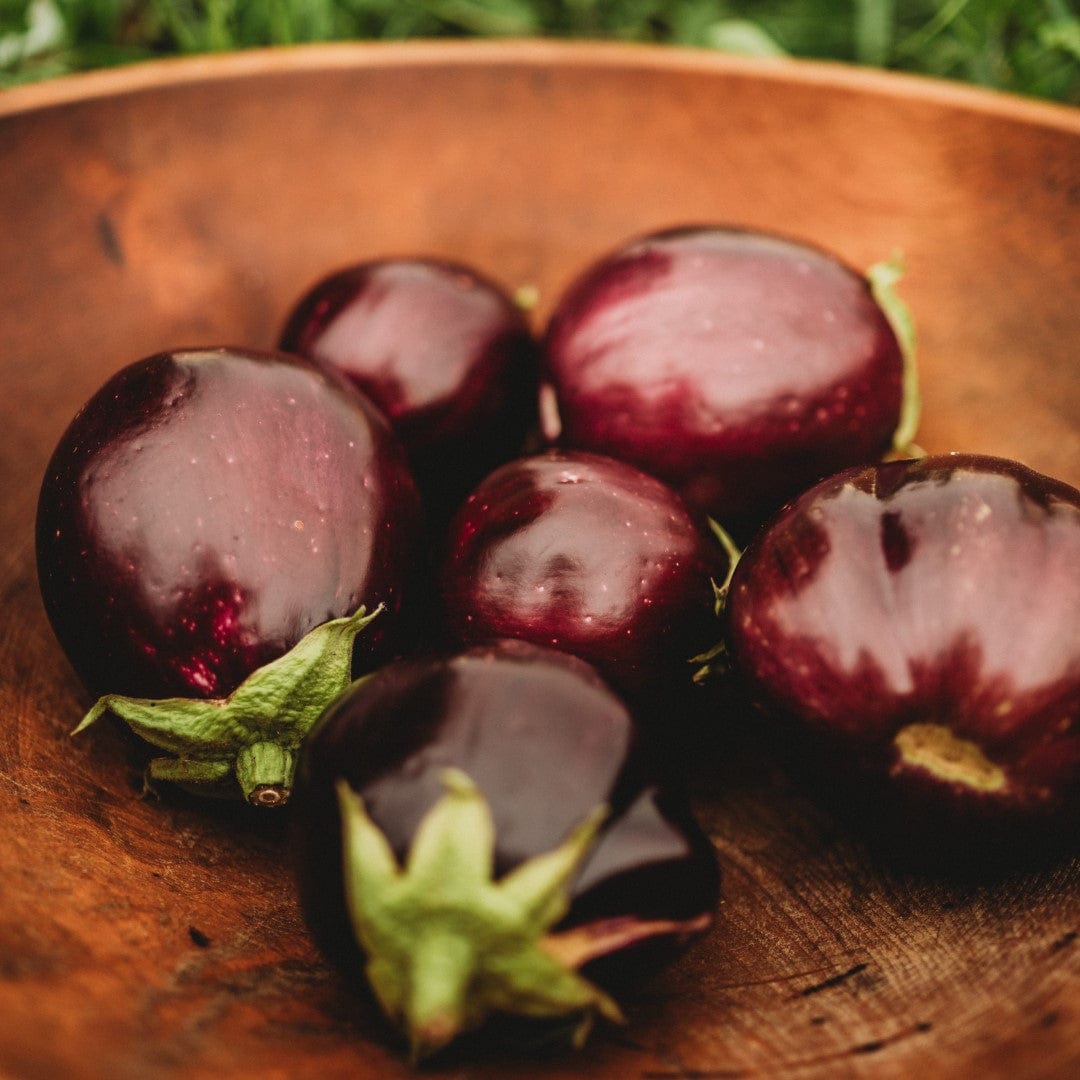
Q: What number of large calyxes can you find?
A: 2